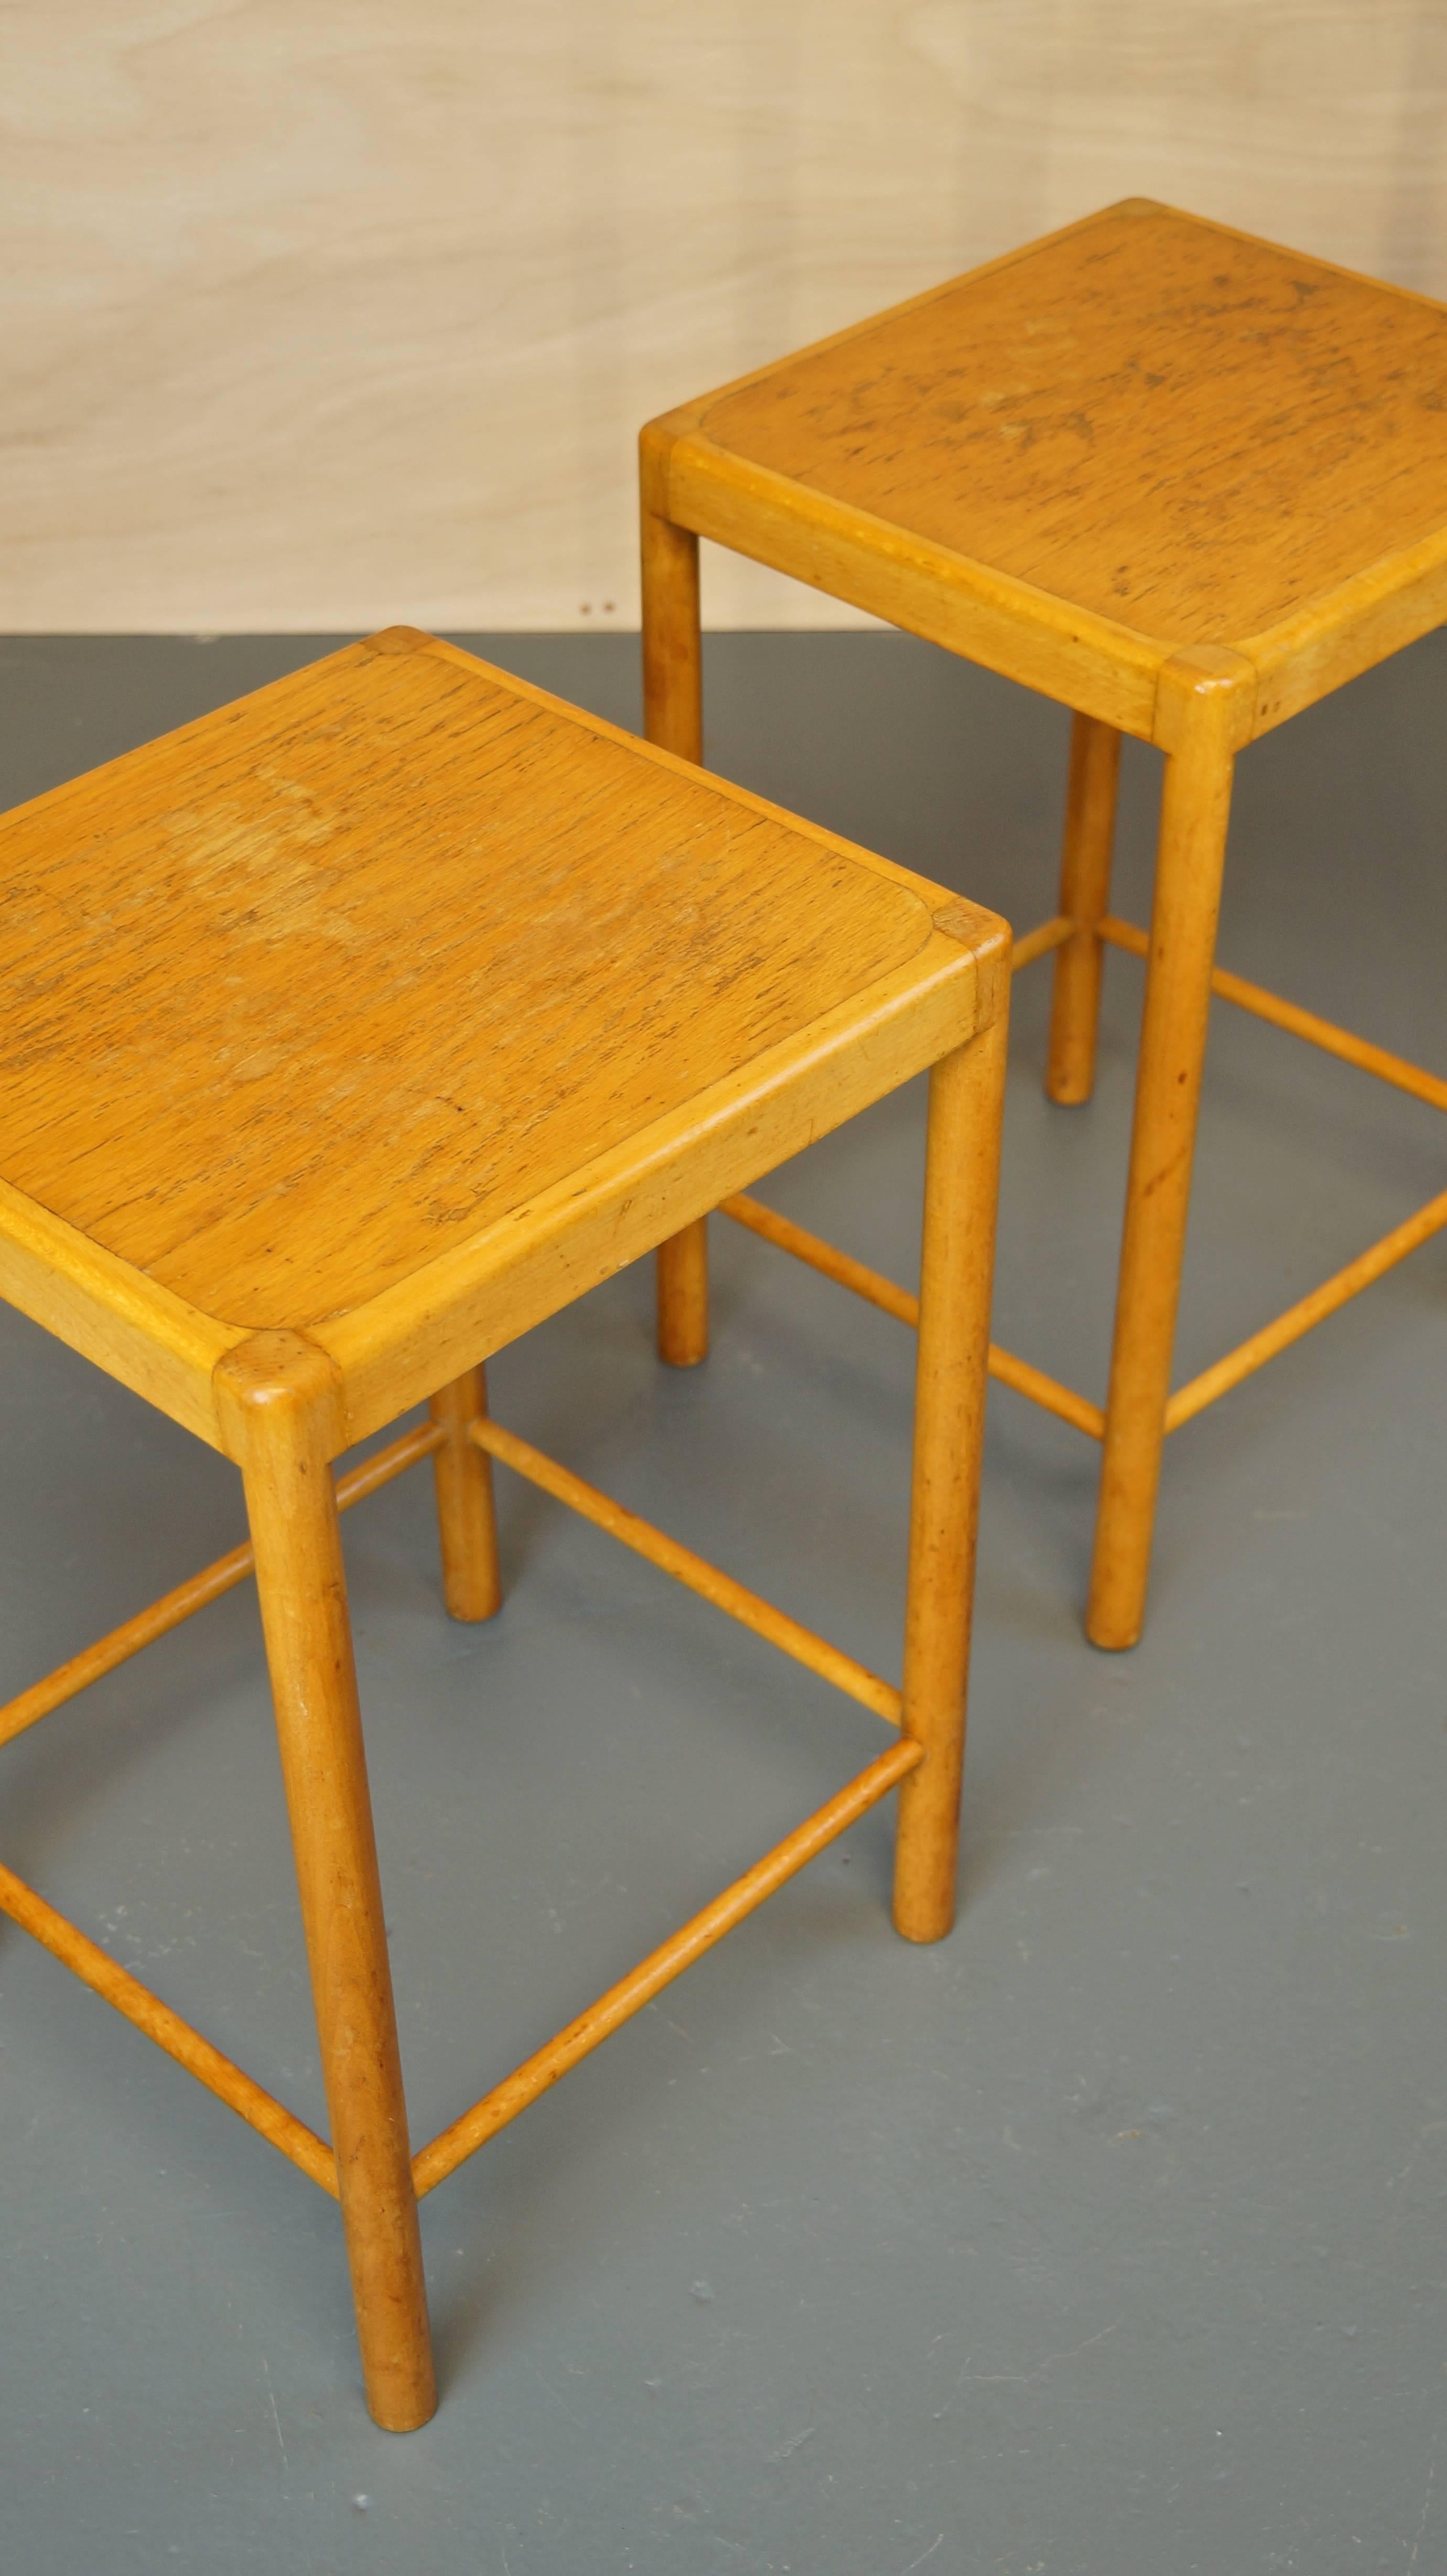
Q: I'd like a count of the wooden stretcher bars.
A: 8